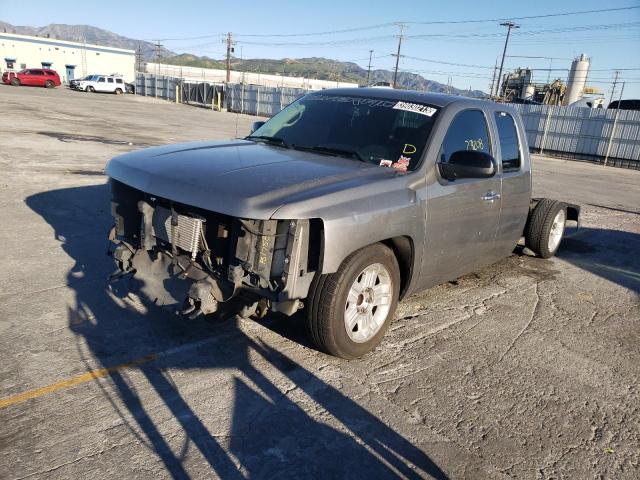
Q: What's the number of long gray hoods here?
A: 1